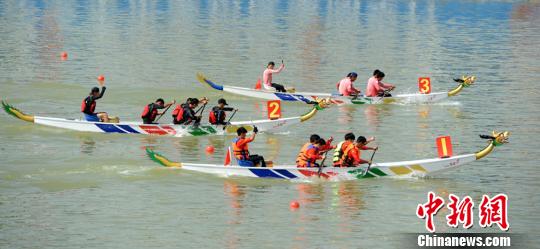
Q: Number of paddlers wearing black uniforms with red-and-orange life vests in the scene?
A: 5